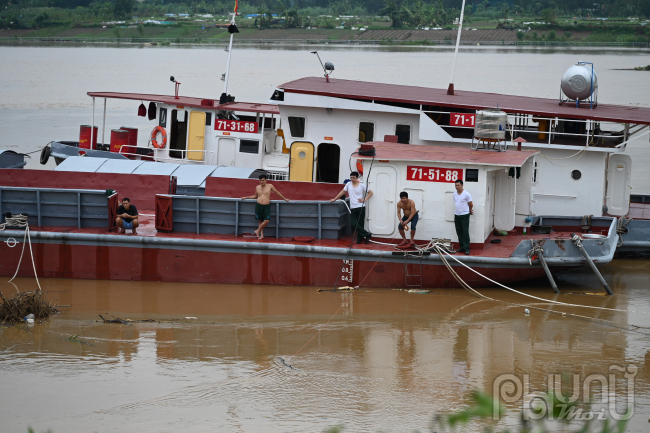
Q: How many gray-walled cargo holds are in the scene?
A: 2